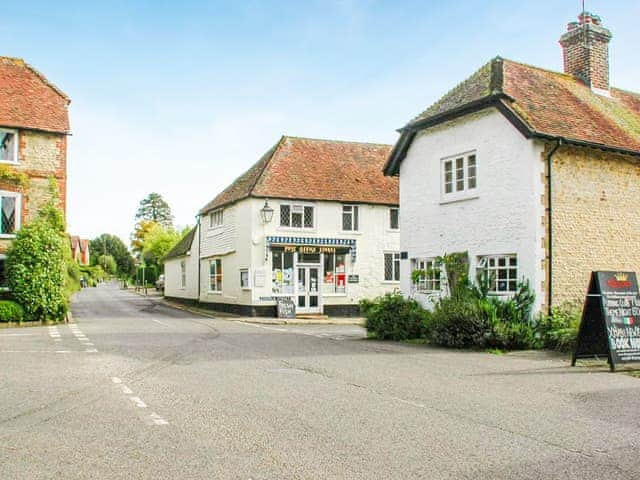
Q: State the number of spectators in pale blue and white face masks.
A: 0